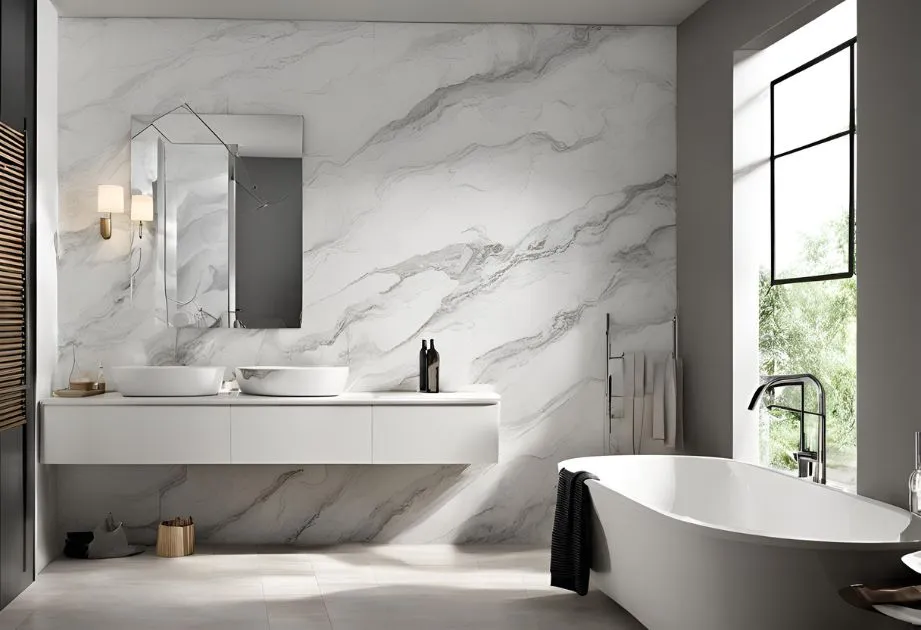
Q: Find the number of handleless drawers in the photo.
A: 3